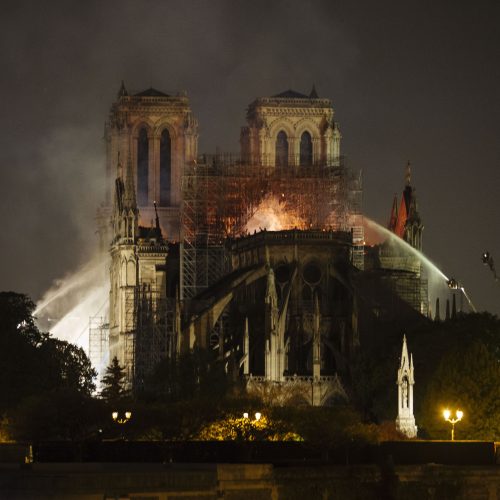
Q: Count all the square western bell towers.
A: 2